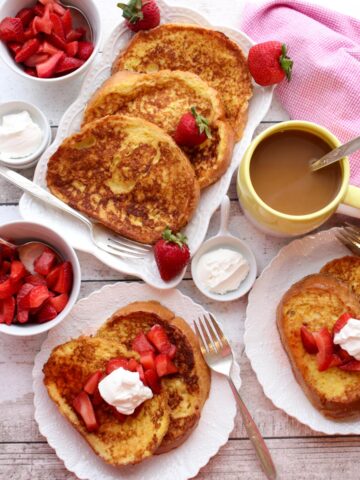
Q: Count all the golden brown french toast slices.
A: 7